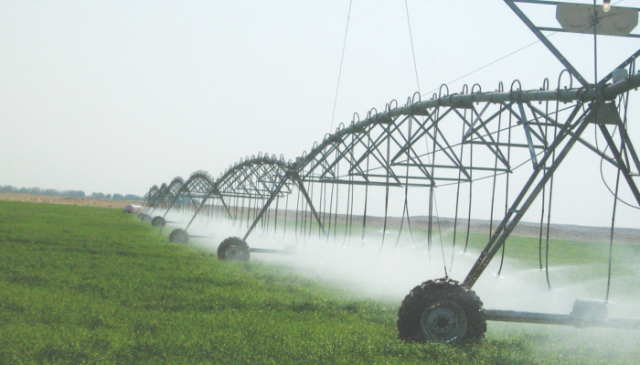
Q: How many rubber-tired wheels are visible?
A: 6